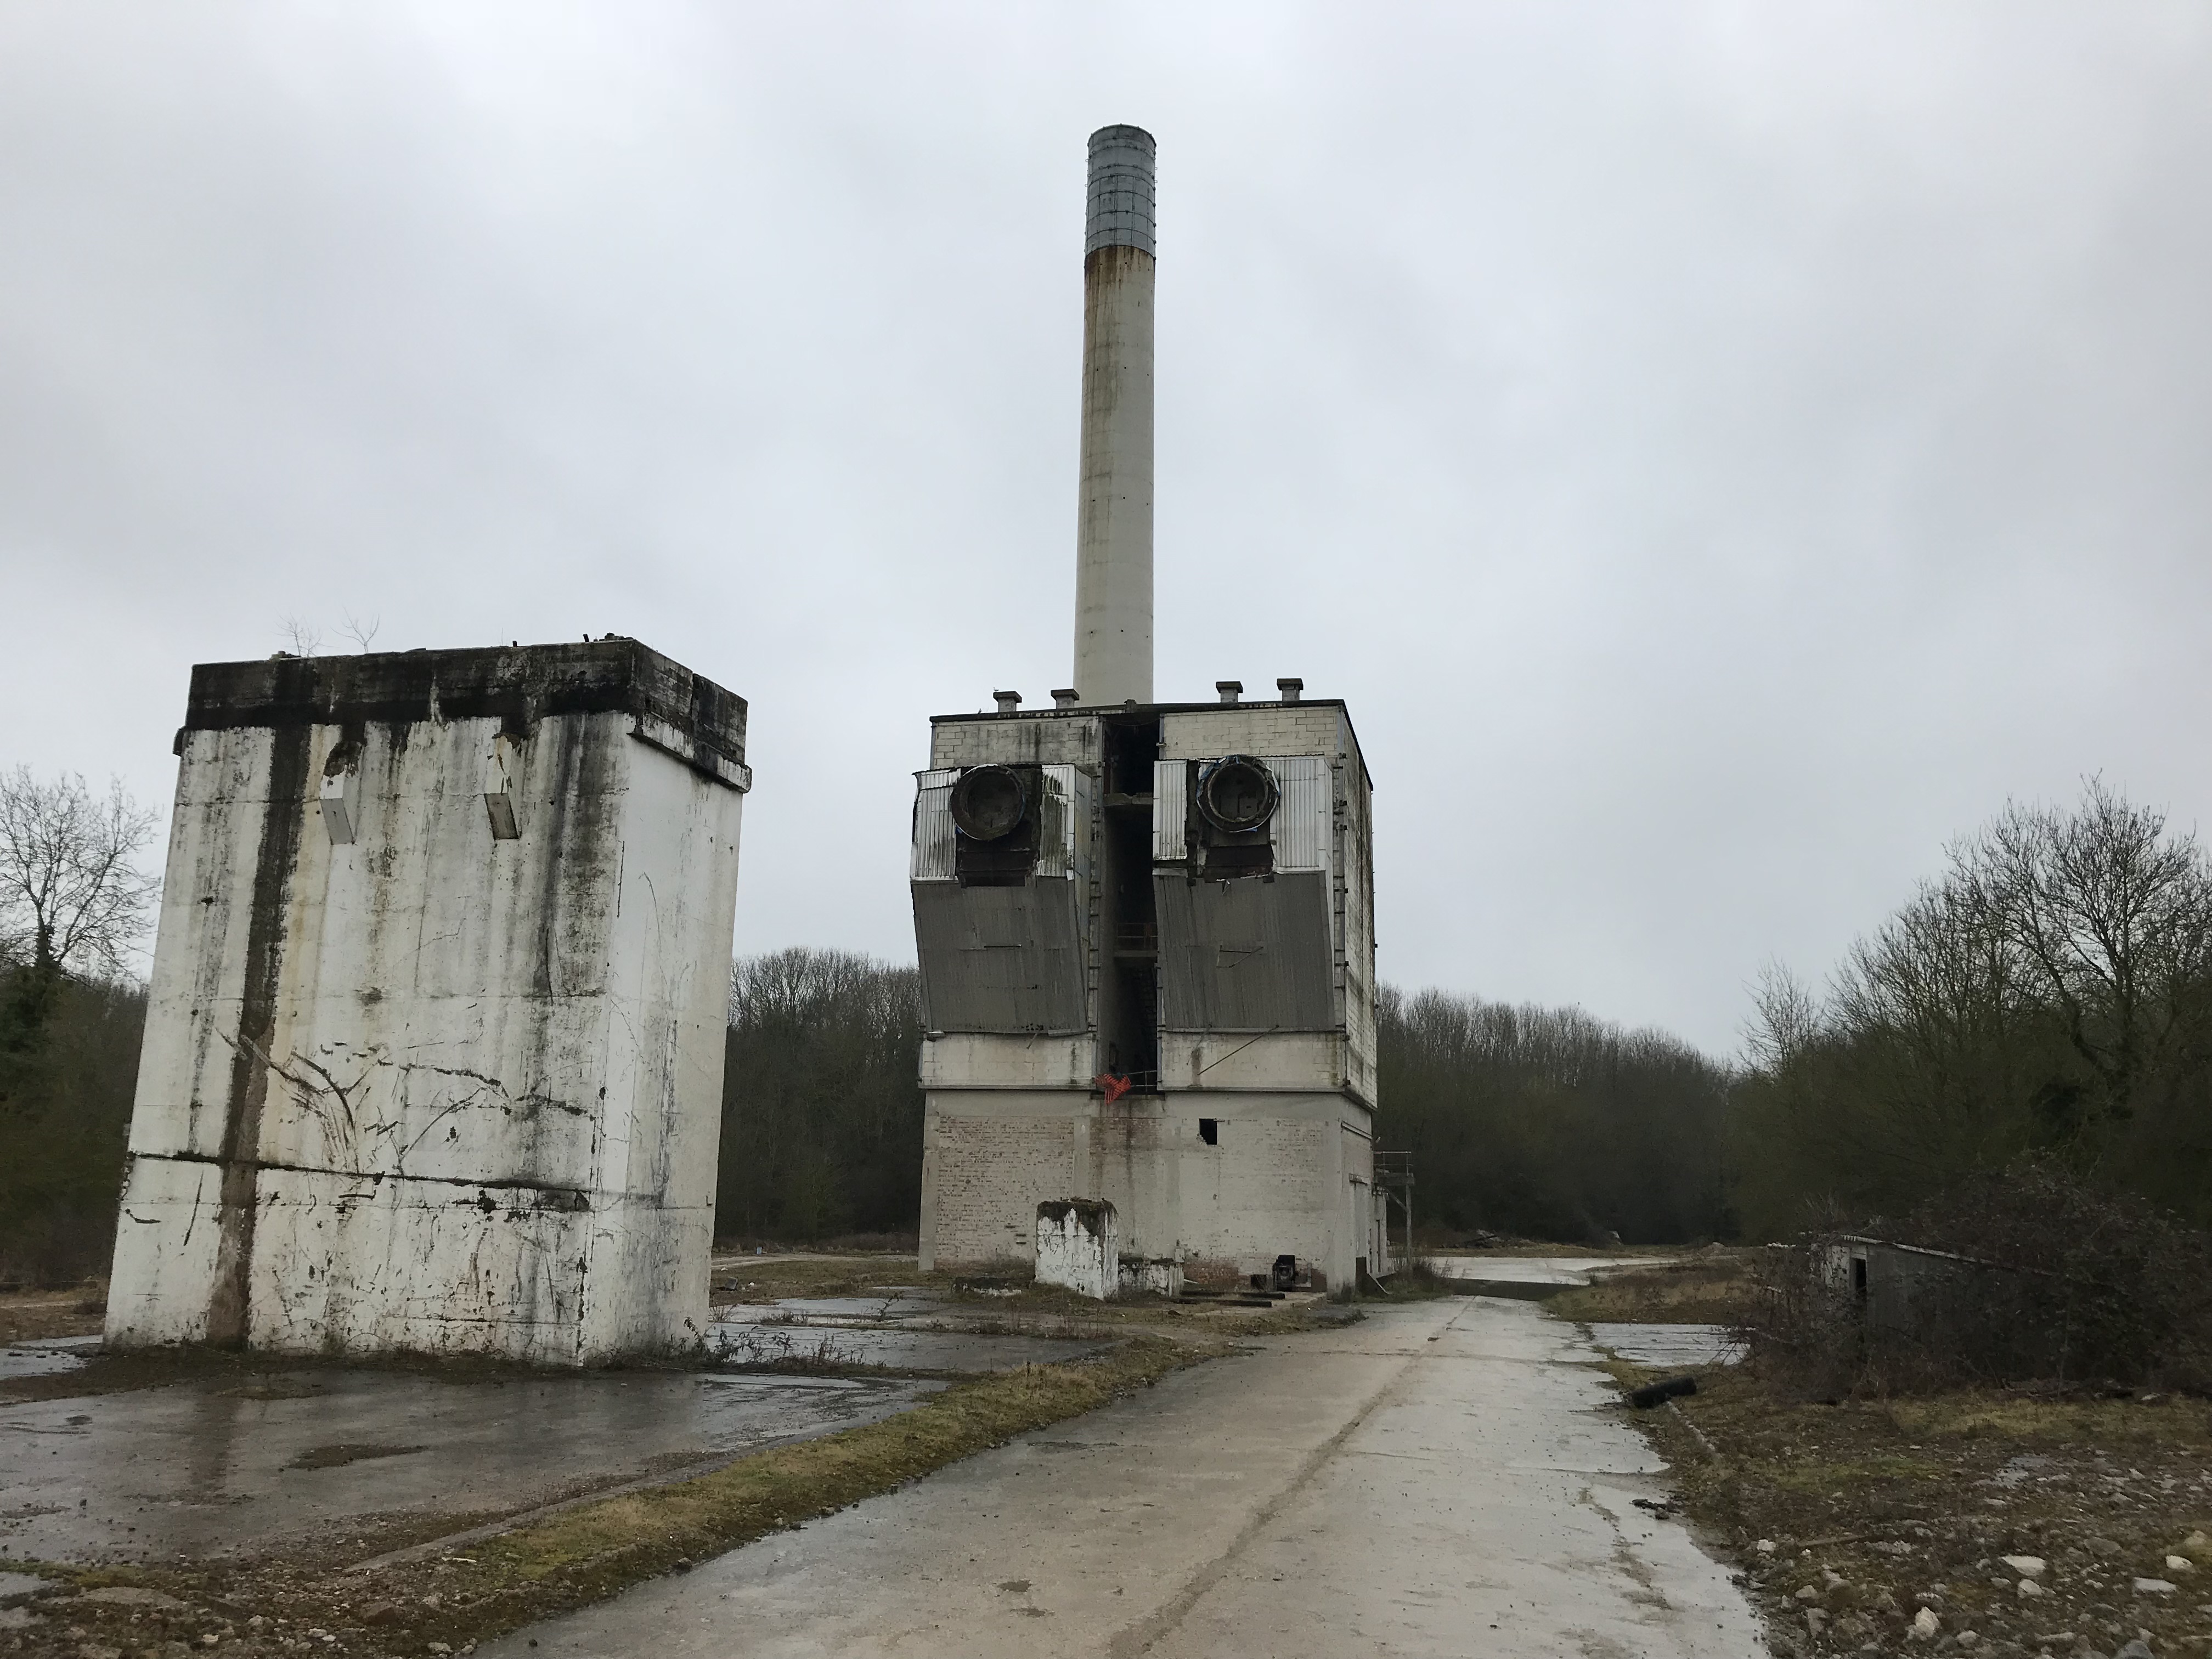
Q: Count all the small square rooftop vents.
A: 4